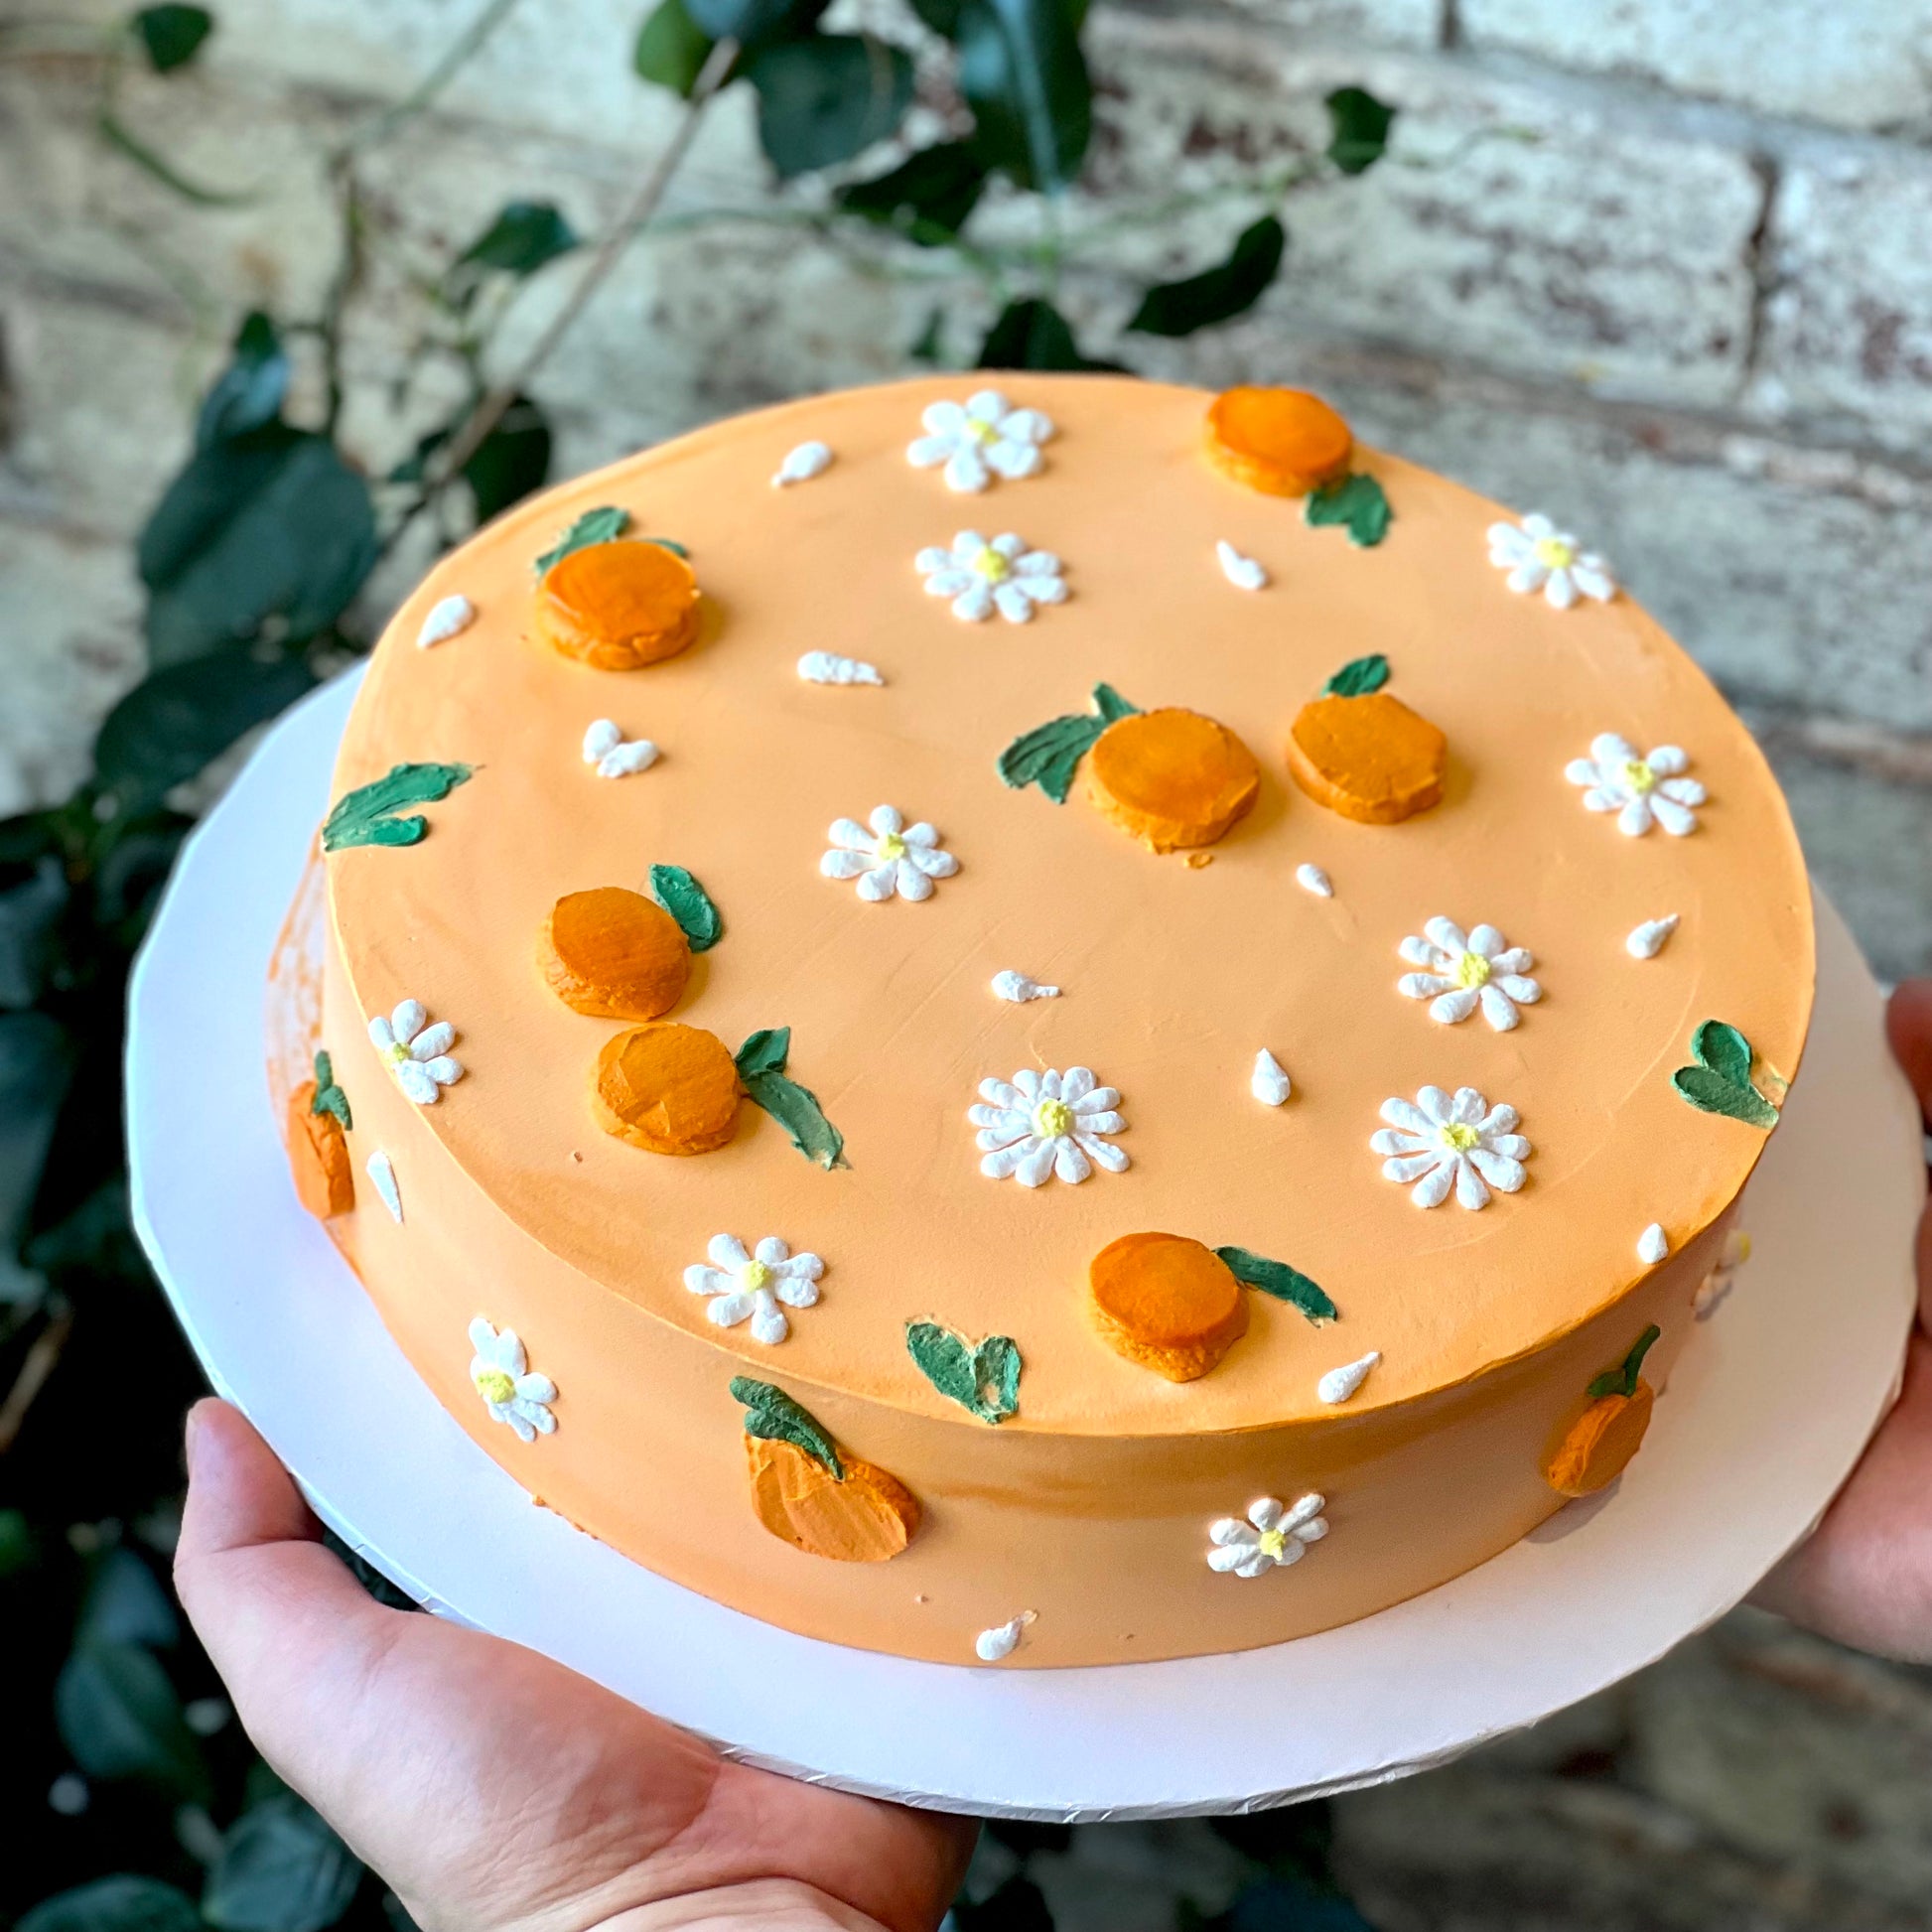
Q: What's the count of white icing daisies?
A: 13